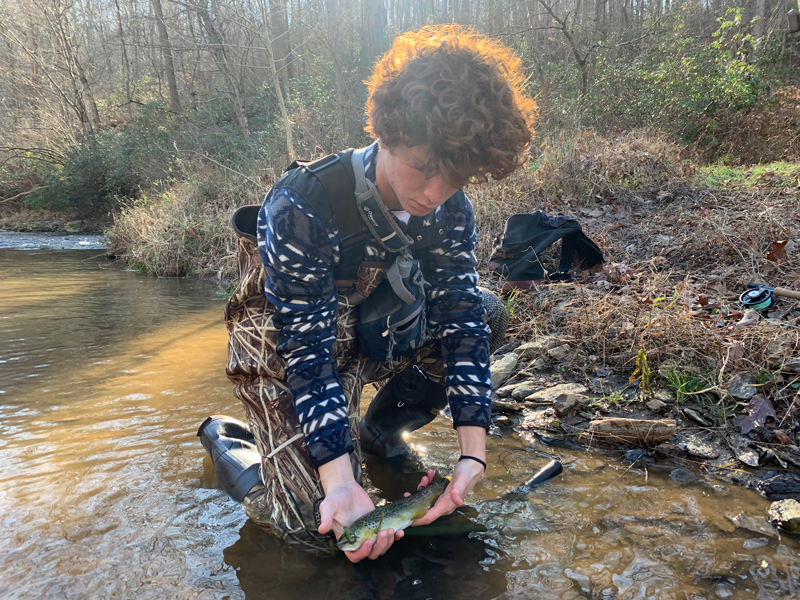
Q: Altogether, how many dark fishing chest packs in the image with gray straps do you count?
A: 1